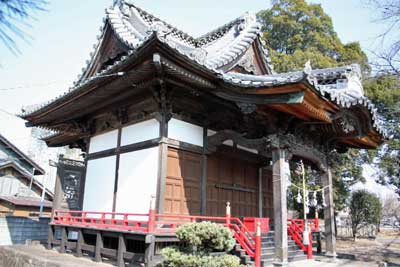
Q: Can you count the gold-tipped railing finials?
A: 5